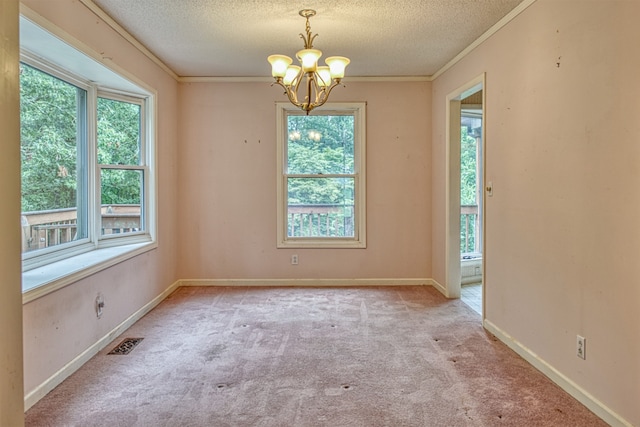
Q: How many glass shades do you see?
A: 5